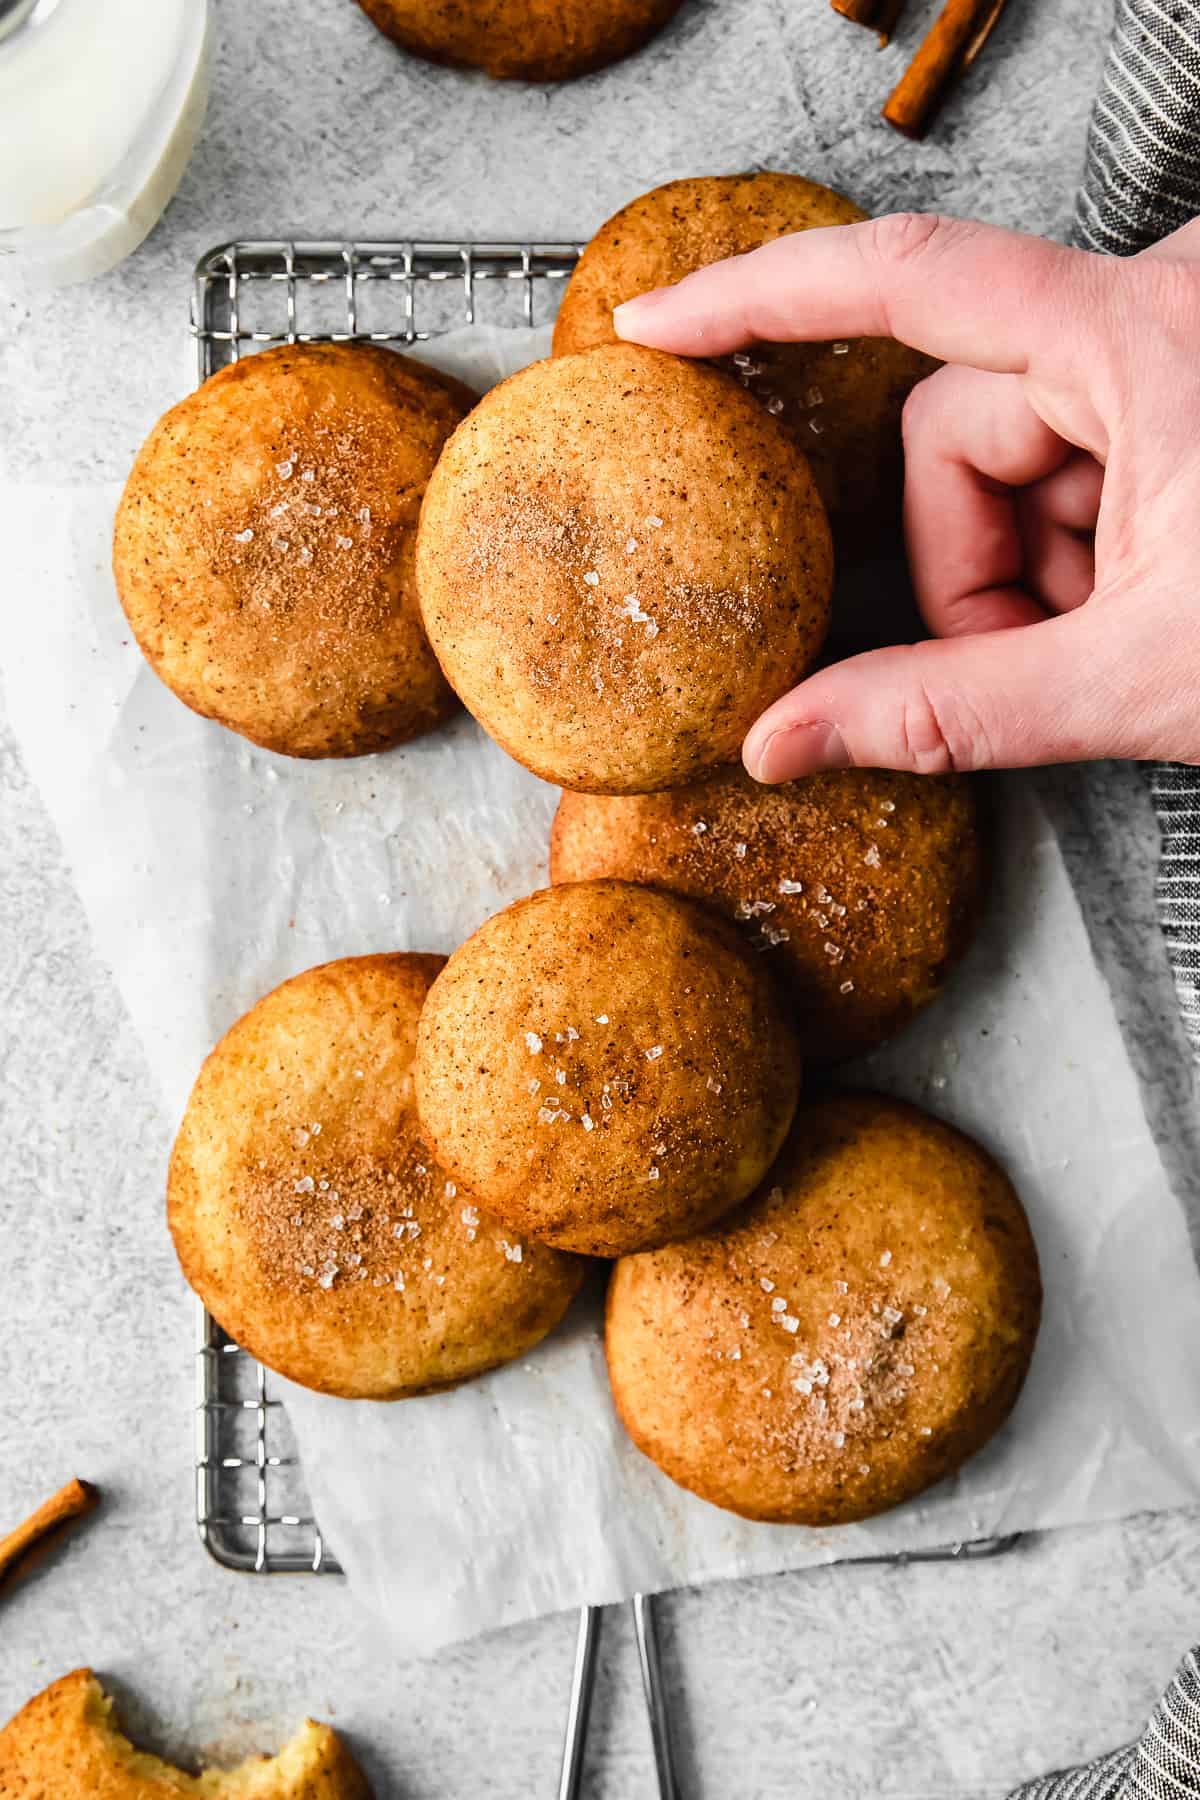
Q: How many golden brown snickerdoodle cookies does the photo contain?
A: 9